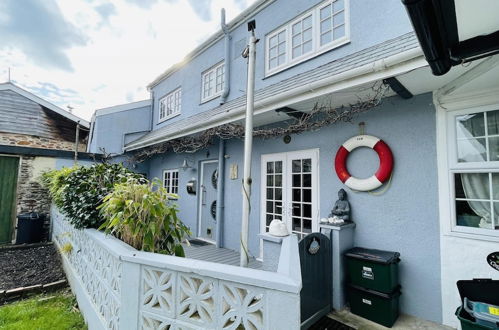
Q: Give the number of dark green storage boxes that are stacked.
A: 2